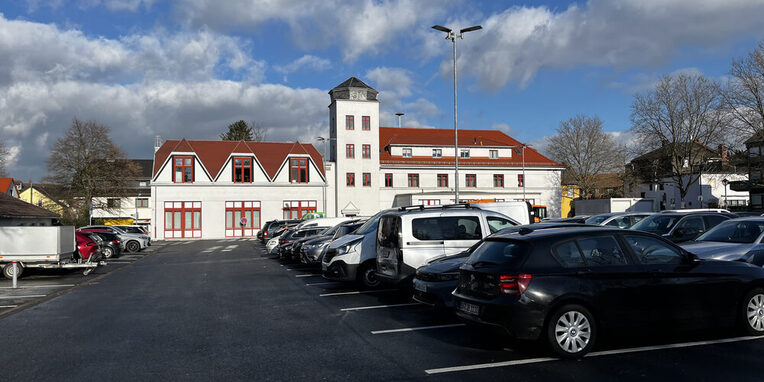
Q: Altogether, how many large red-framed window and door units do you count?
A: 6